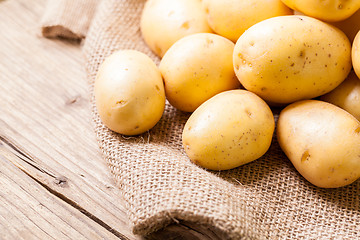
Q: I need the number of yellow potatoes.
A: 10